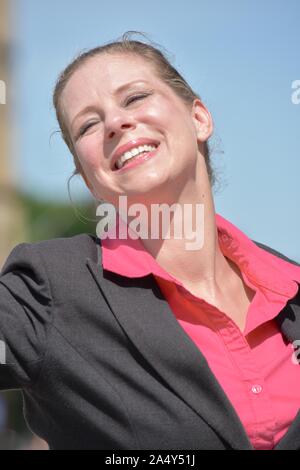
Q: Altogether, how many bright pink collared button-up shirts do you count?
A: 1